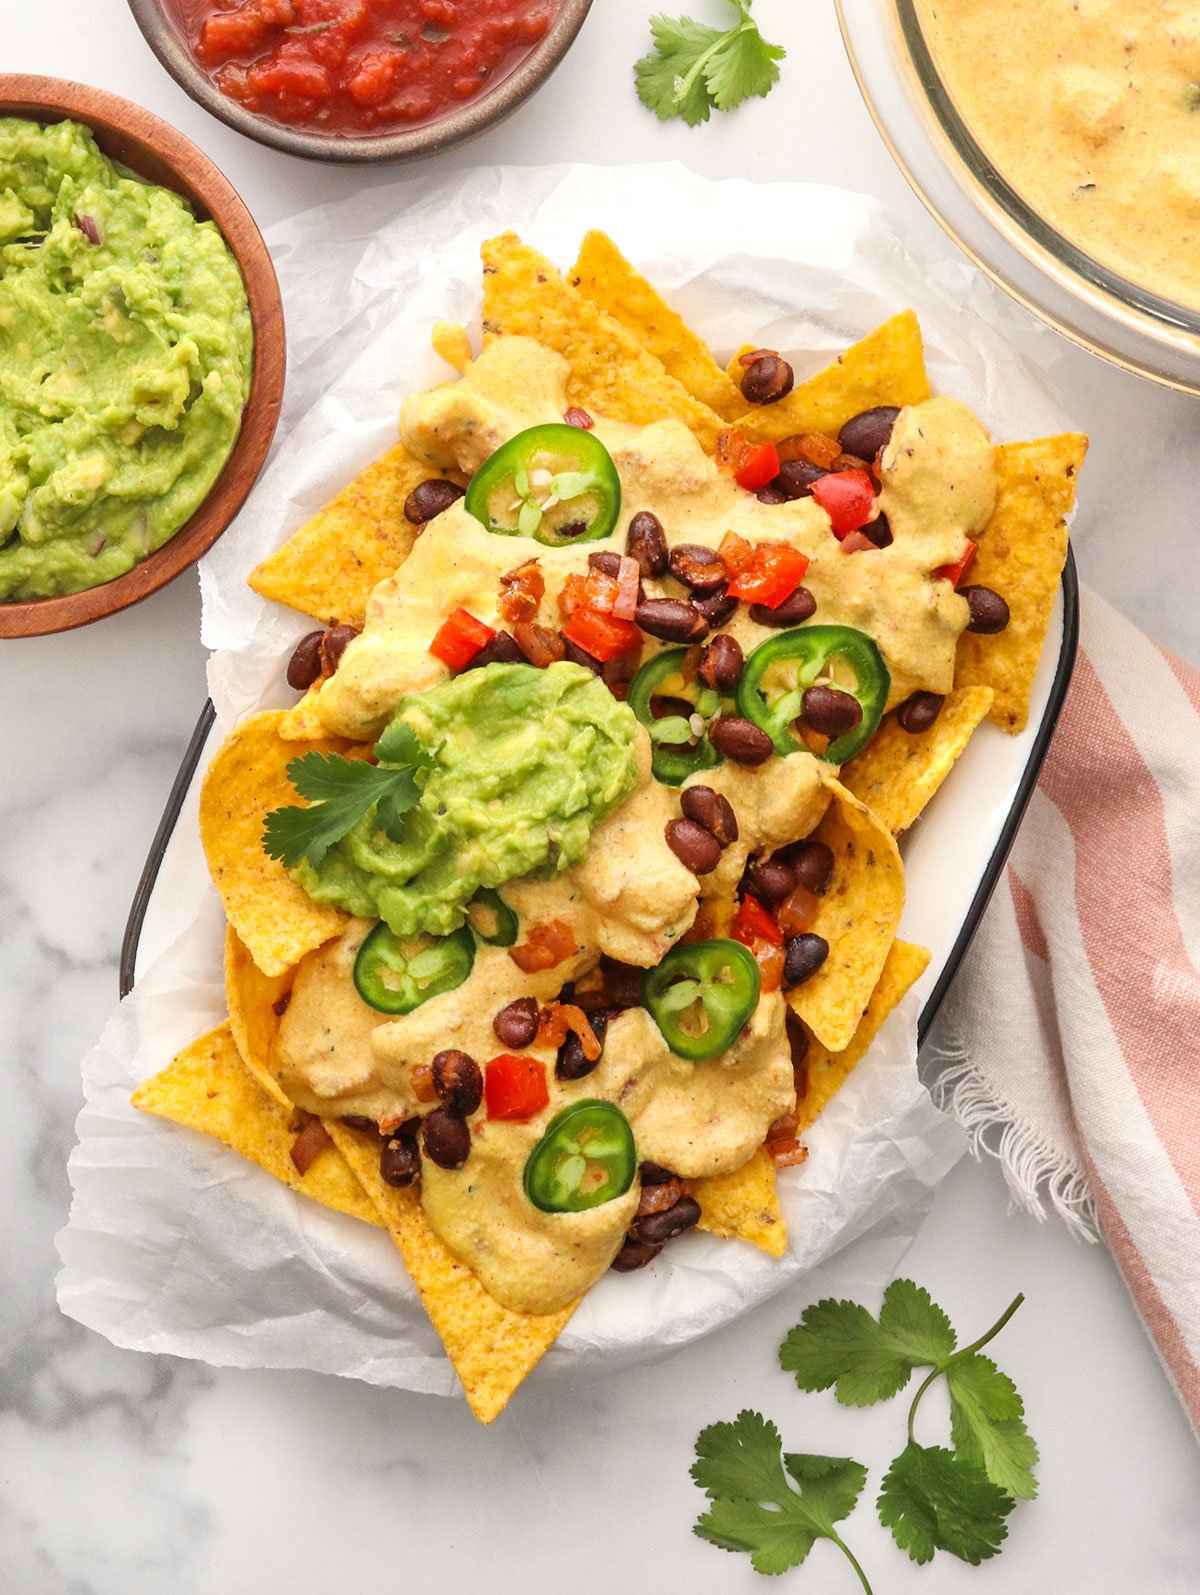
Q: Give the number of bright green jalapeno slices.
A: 7